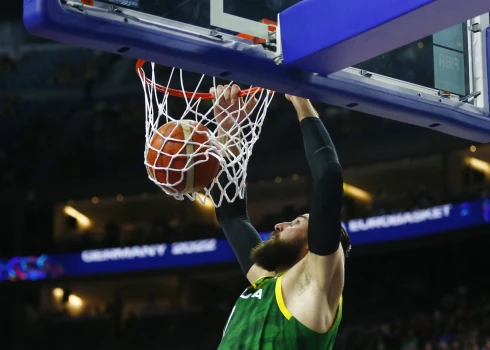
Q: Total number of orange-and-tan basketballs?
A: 1